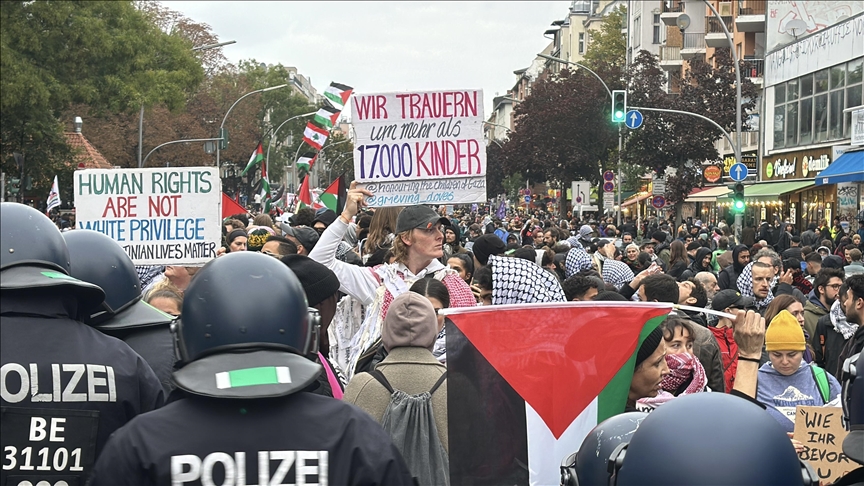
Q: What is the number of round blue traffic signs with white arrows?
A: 2